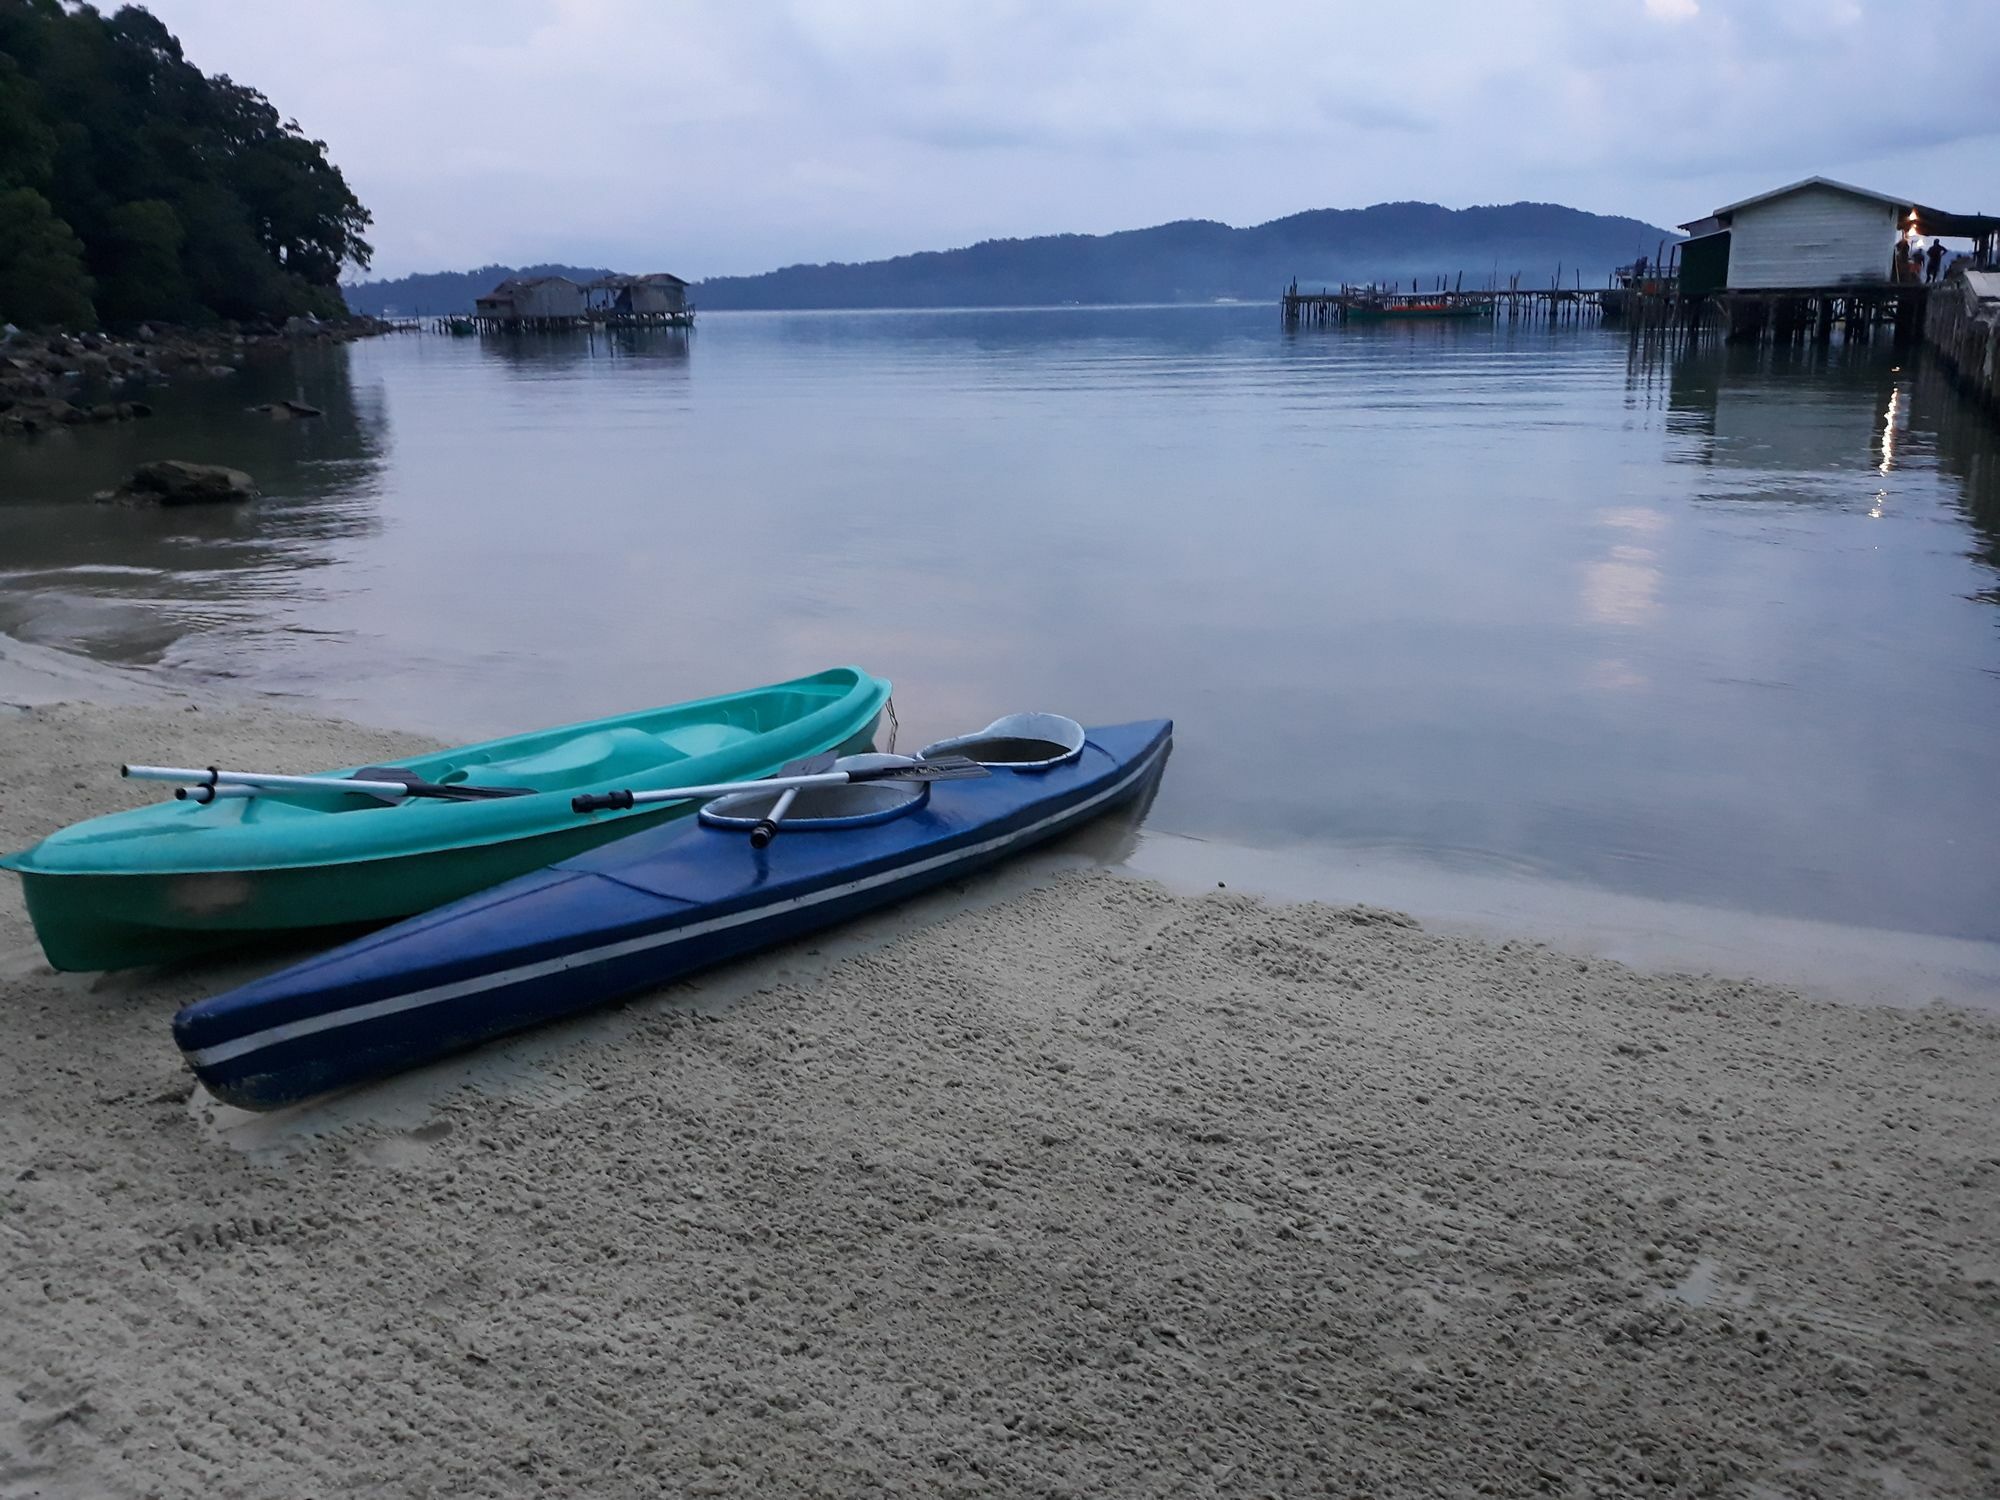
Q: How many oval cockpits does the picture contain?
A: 2